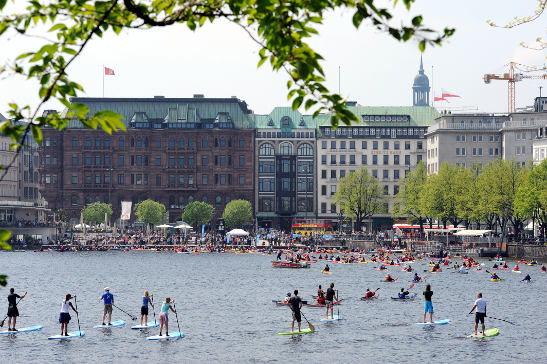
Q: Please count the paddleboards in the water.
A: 9